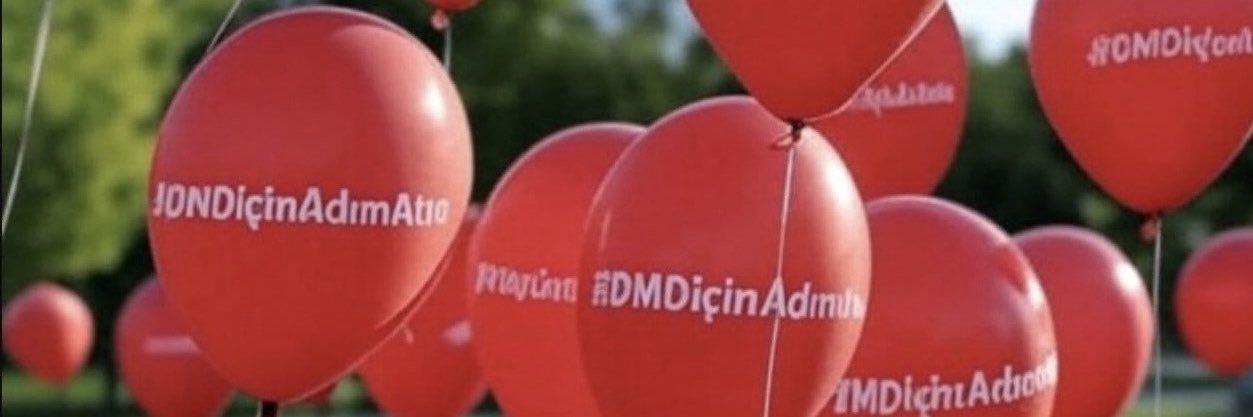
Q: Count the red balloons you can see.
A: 13